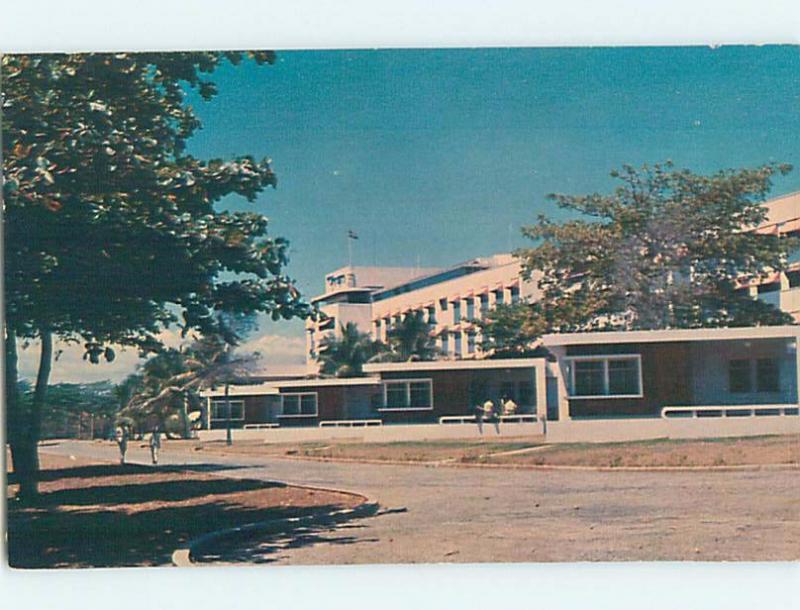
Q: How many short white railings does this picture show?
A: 4